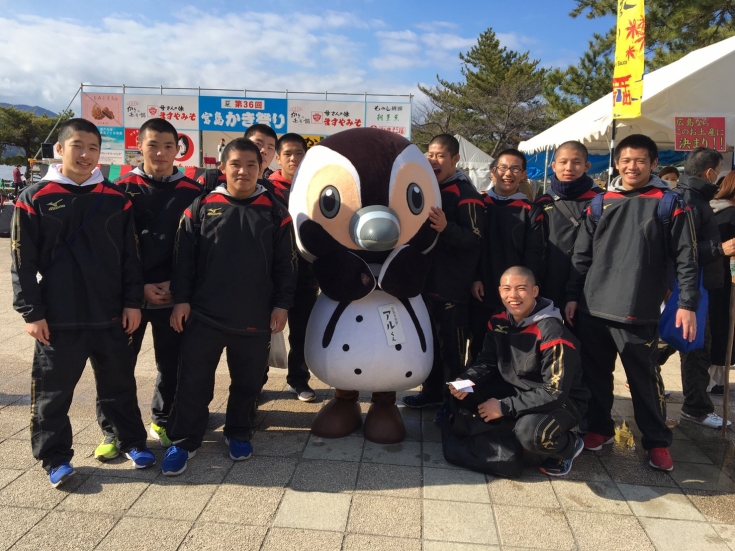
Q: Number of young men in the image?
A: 10